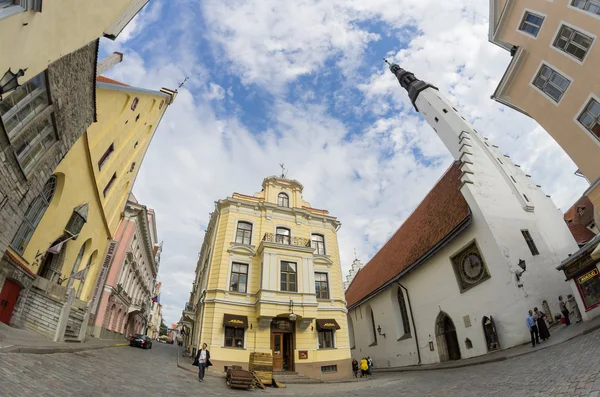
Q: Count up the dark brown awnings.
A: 2